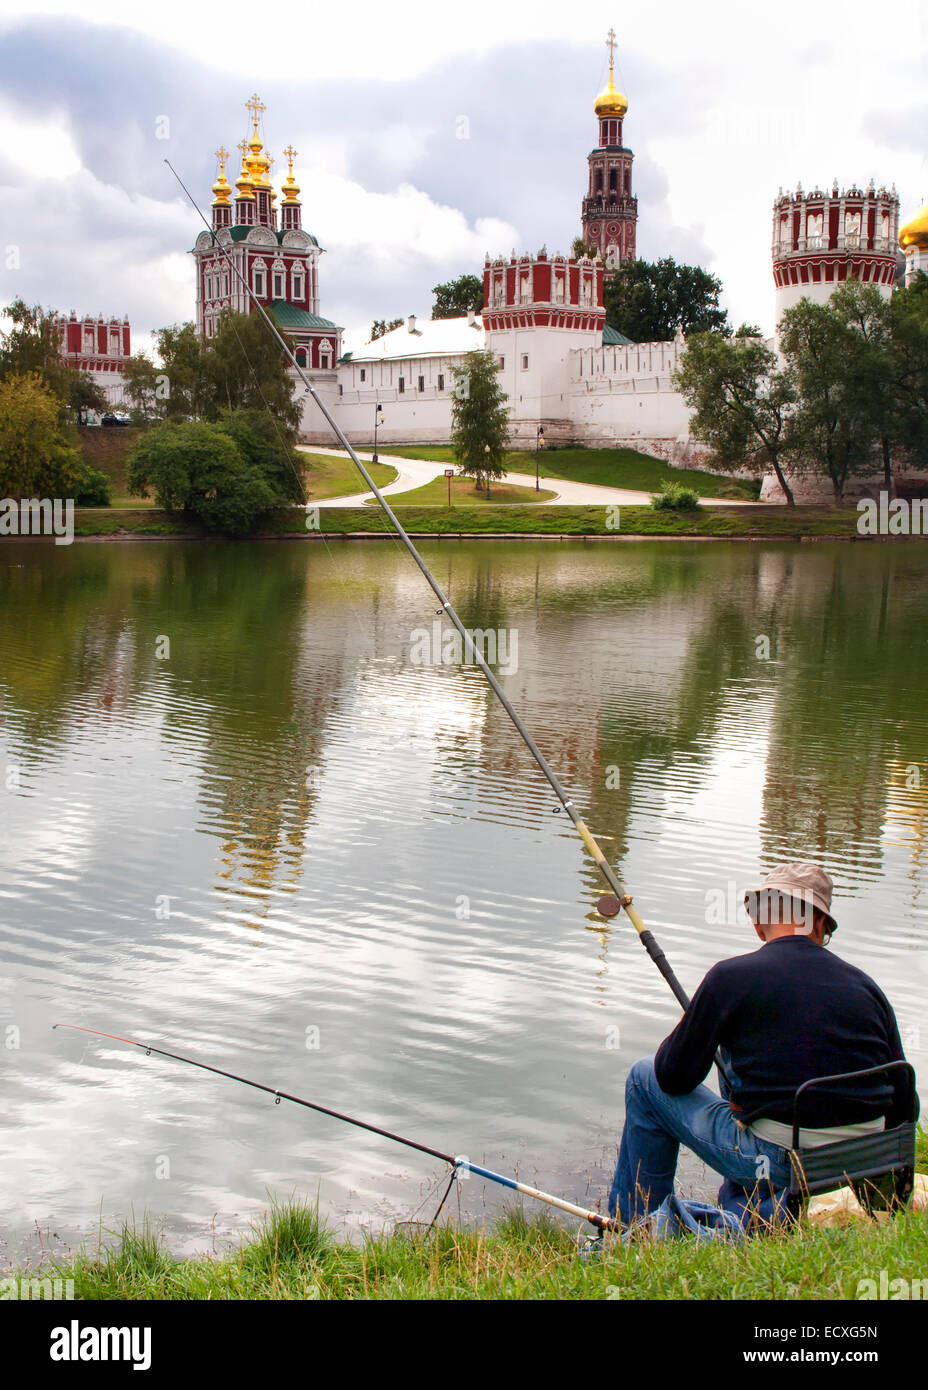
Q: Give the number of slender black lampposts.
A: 3